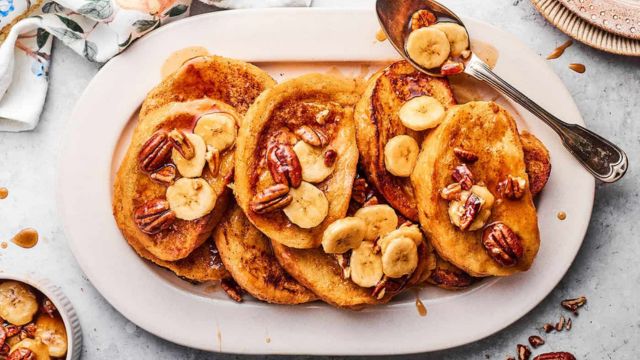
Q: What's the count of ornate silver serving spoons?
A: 1